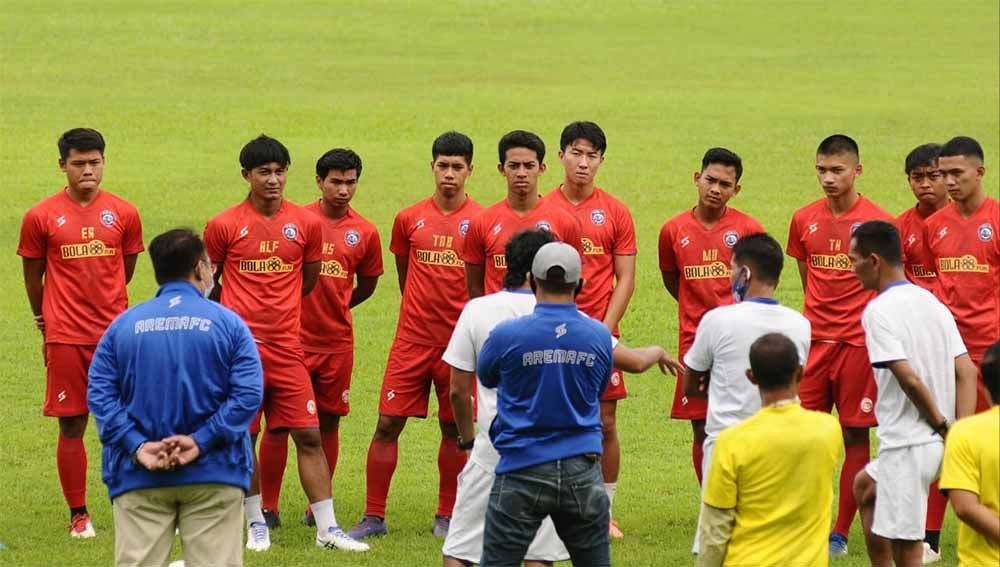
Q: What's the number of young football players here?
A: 10